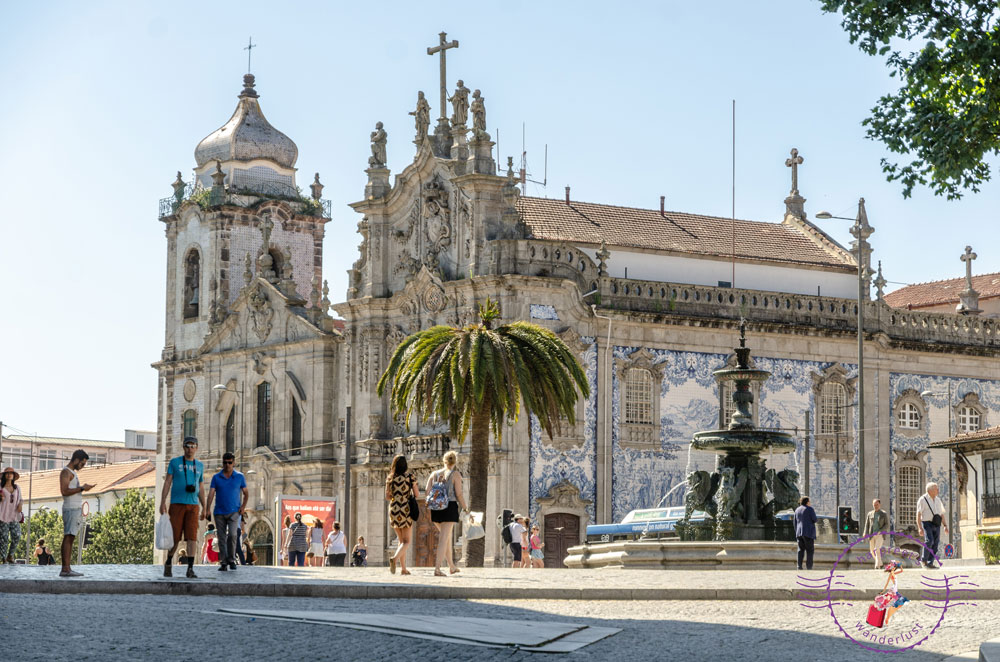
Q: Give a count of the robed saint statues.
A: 4